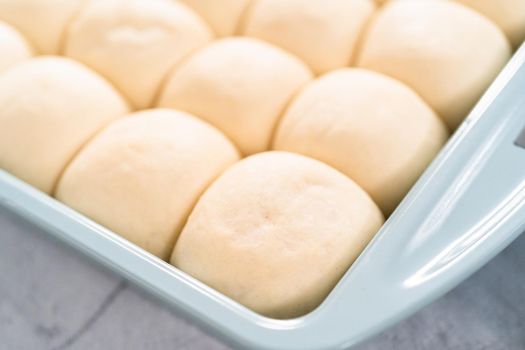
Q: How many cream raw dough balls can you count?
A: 12